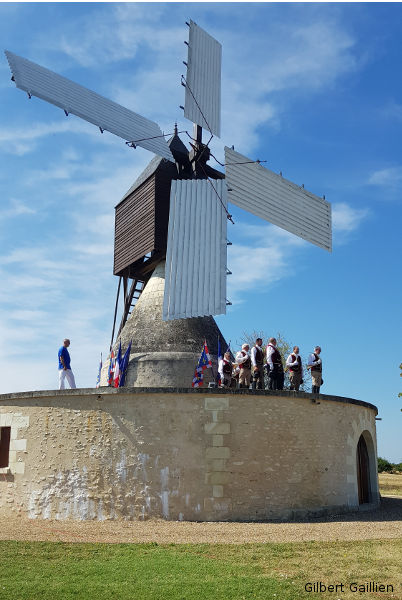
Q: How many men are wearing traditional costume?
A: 6